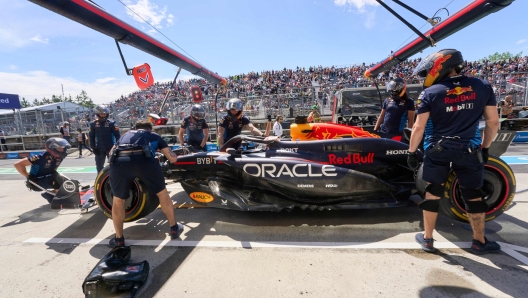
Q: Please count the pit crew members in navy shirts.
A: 7